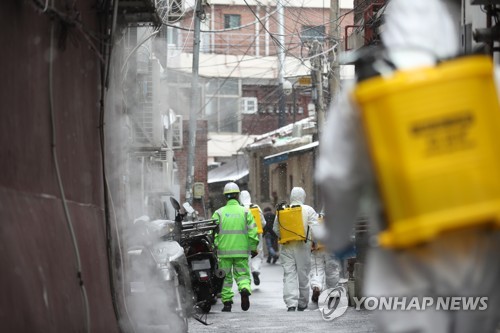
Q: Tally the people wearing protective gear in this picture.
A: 5